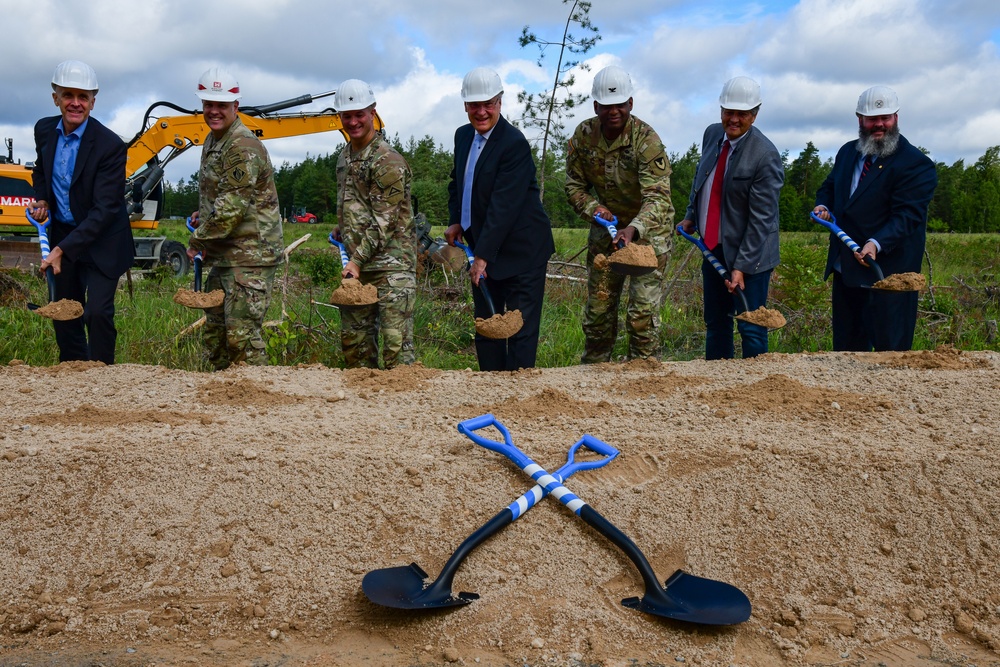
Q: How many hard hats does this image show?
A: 7